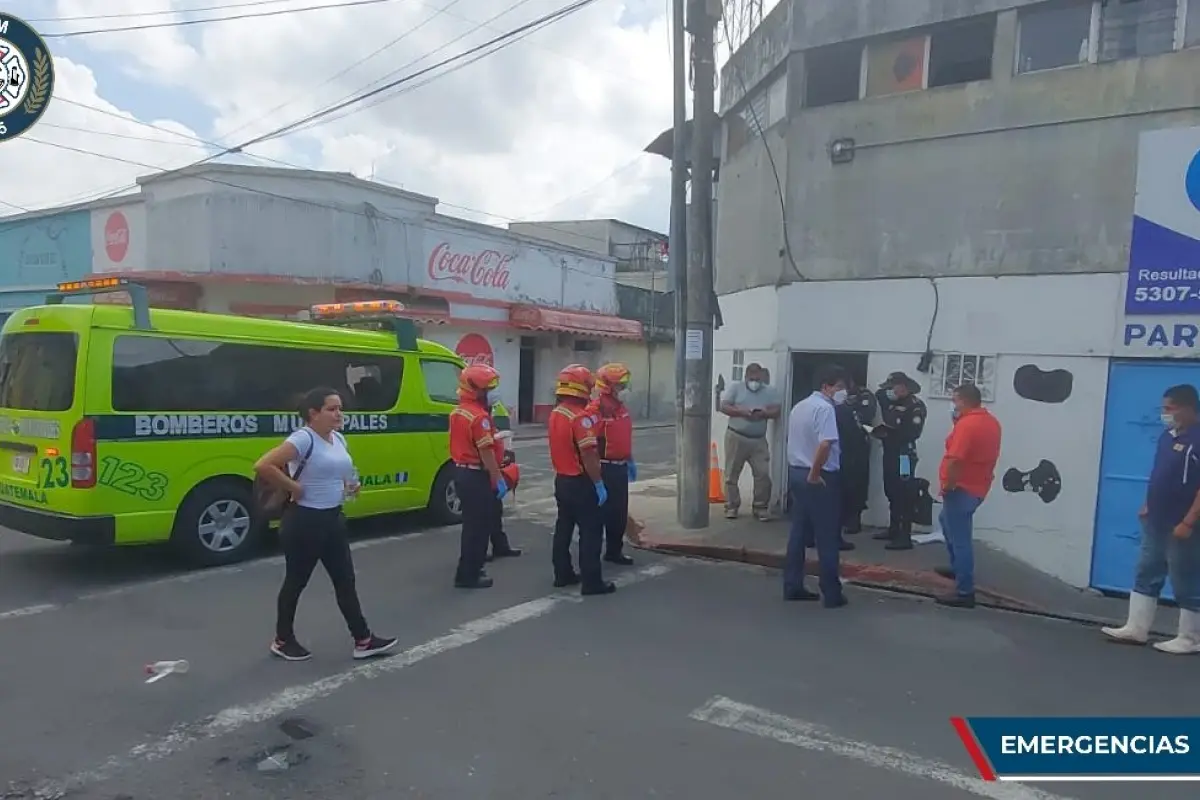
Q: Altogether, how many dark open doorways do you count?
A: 2